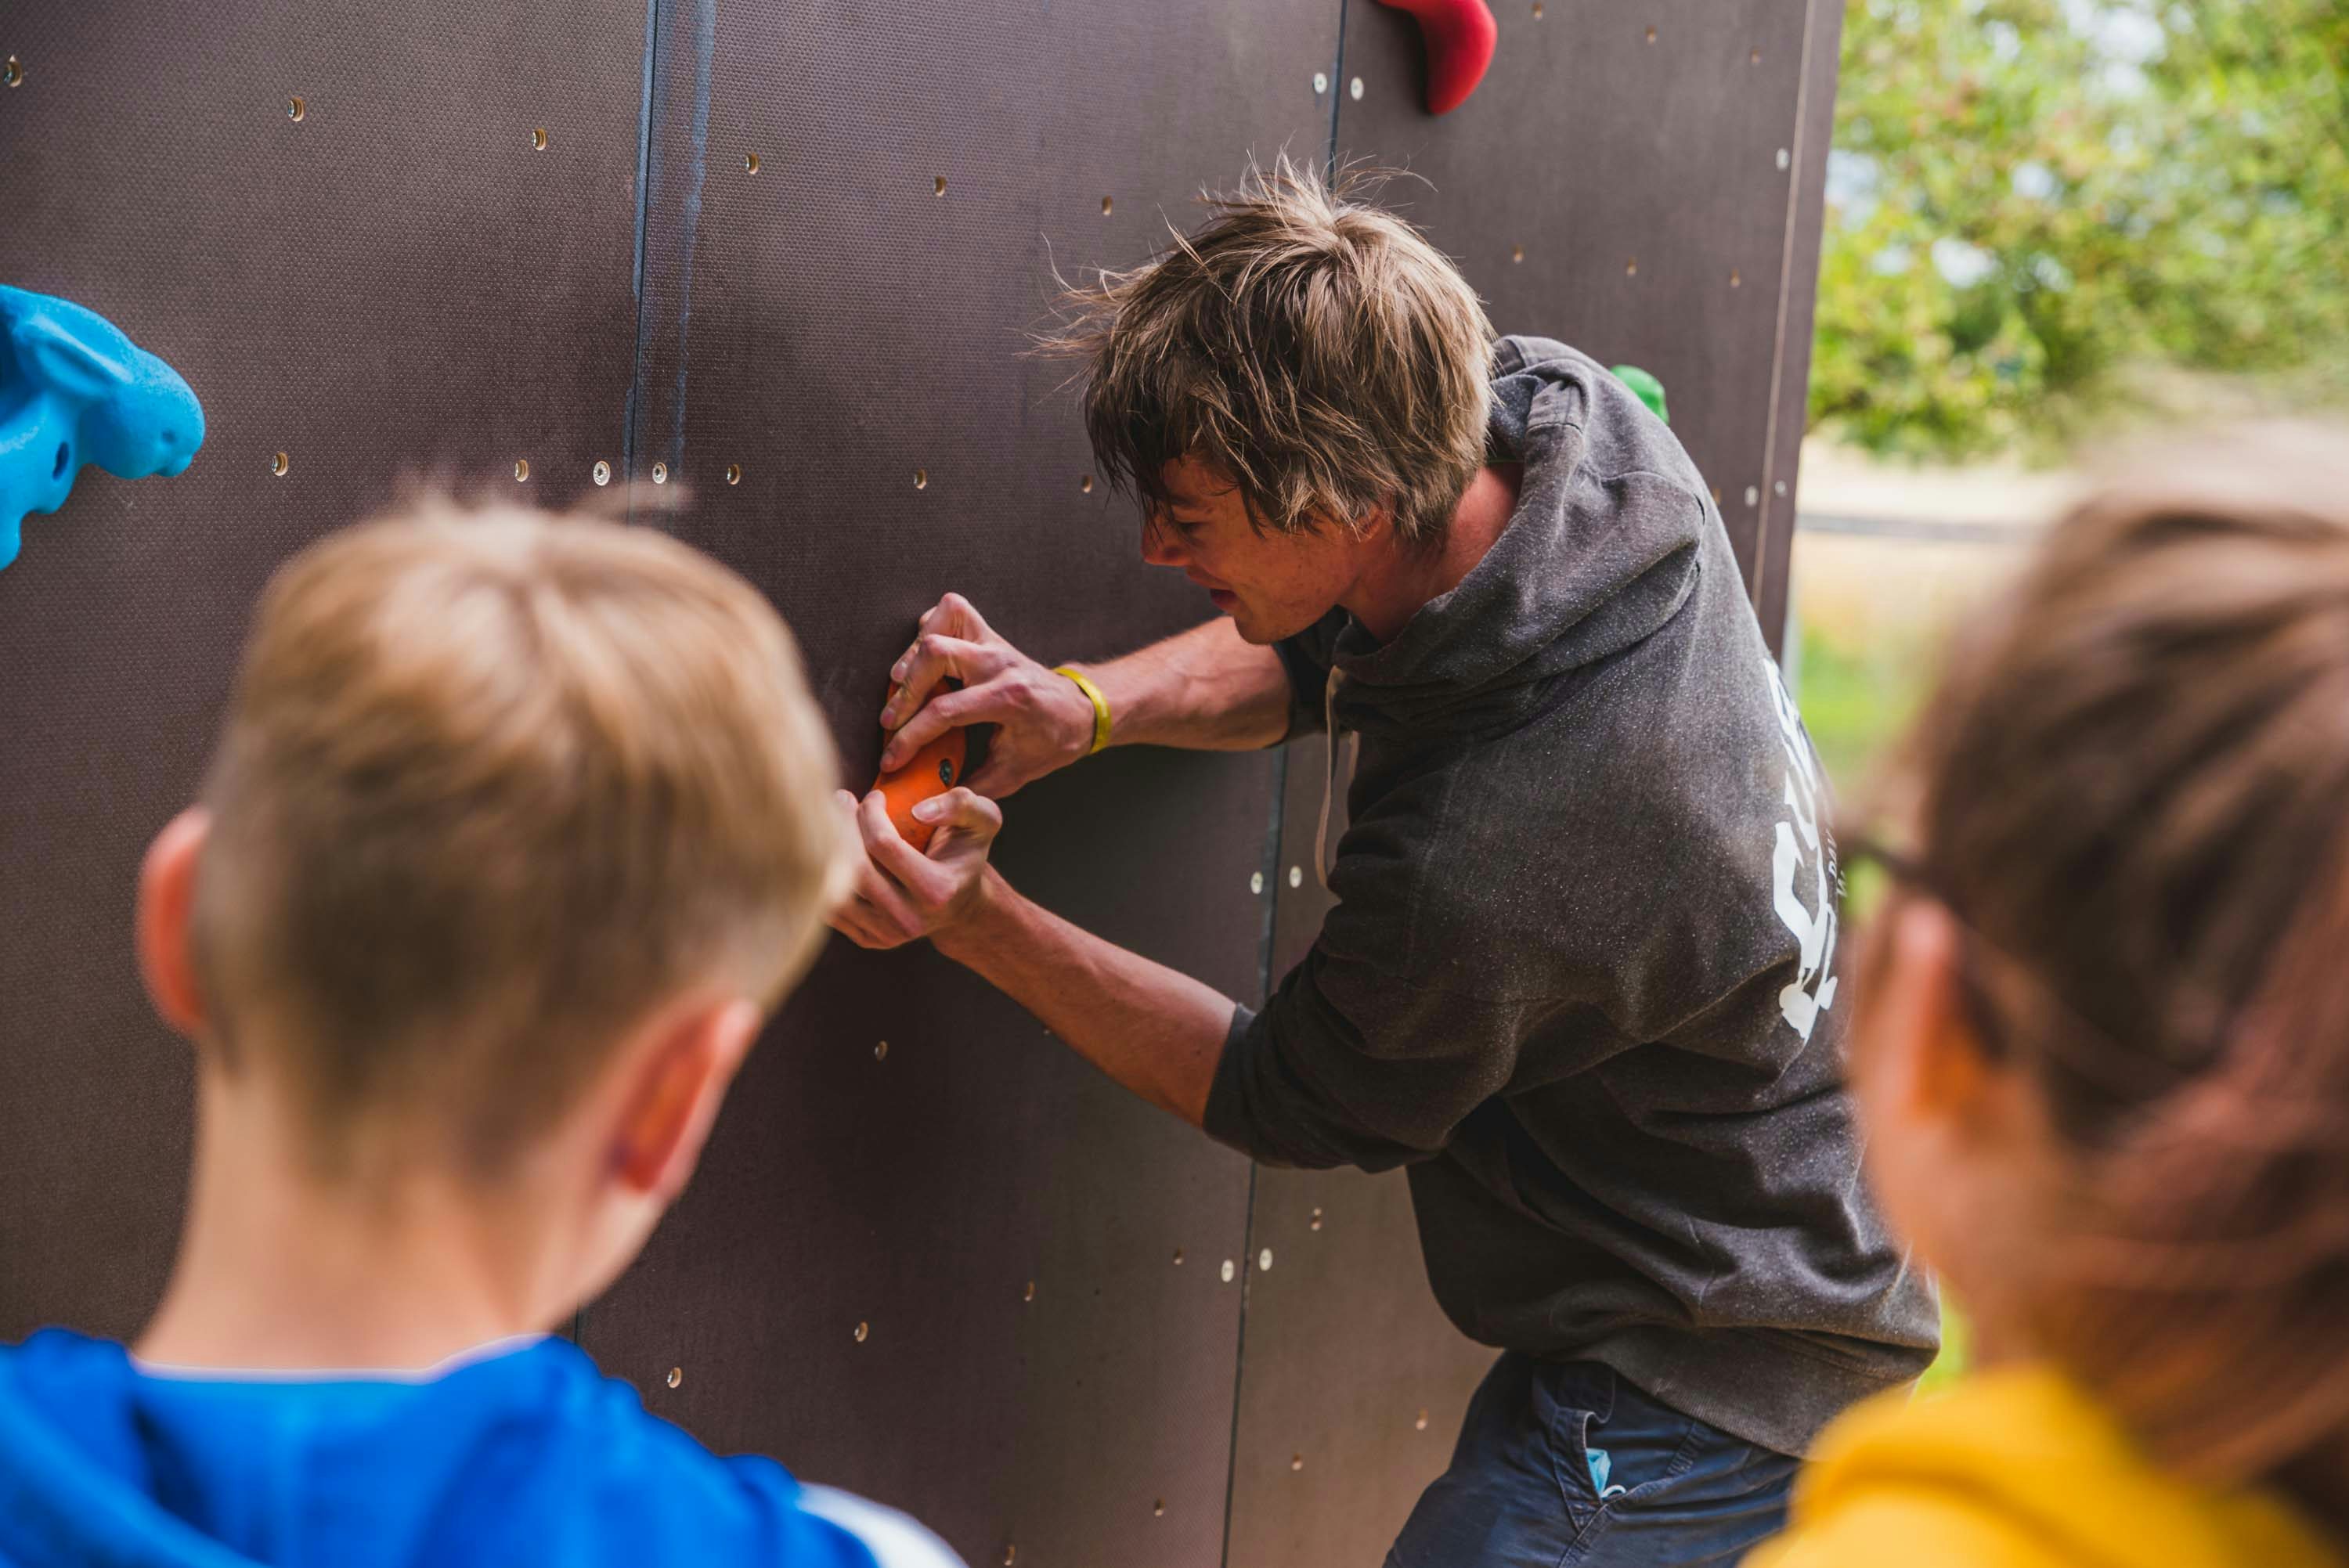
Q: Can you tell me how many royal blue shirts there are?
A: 1